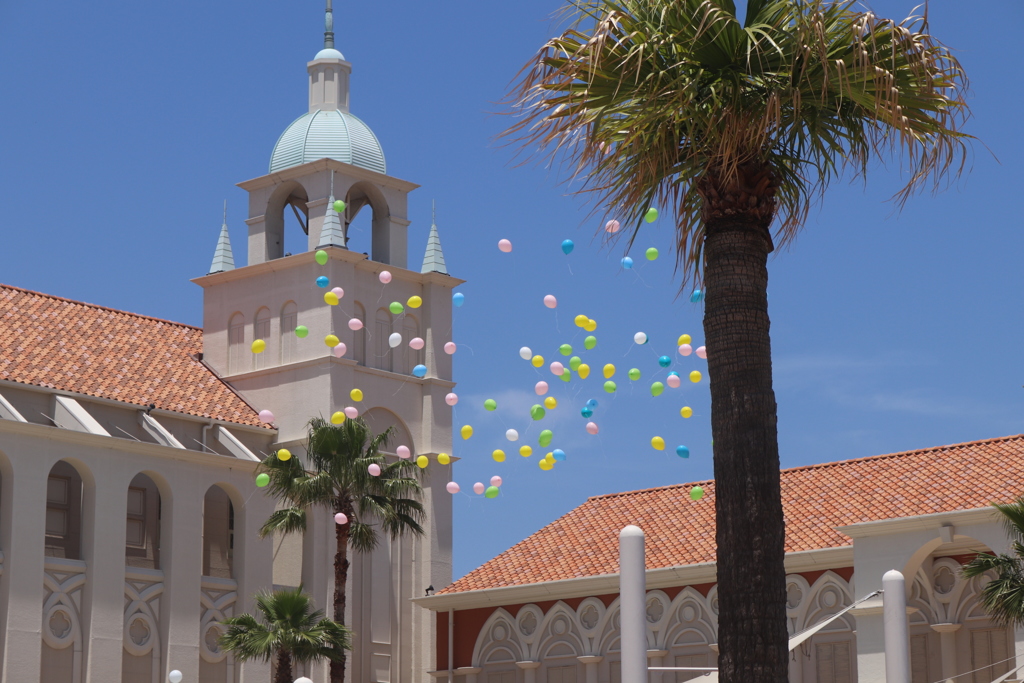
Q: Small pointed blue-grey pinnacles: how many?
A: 3